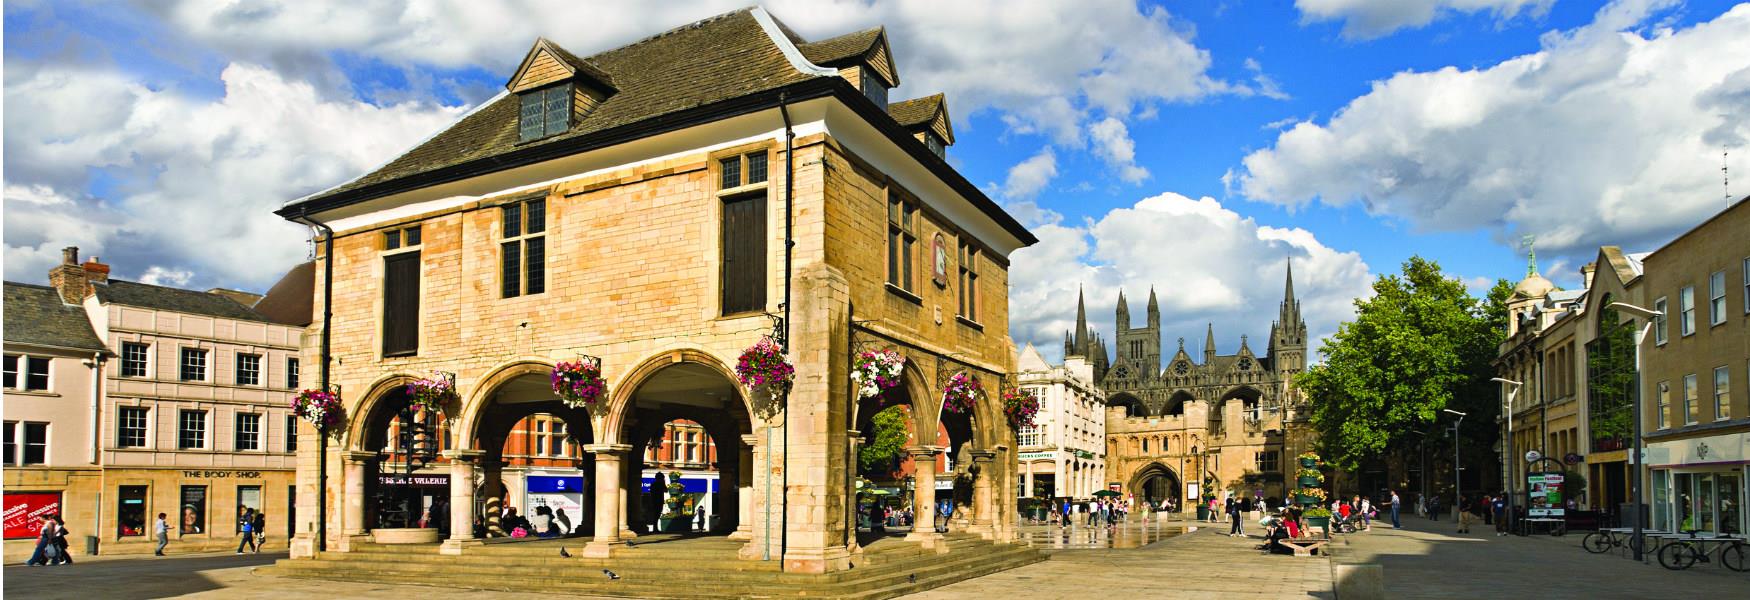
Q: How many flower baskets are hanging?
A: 7